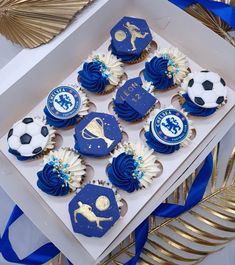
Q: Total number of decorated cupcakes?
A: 12